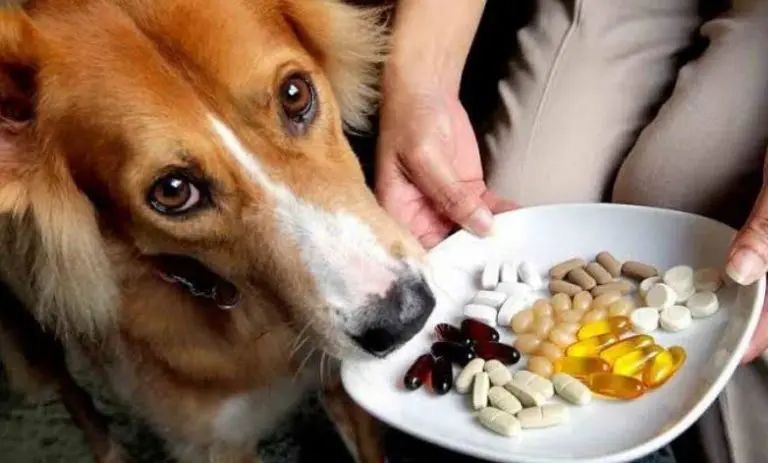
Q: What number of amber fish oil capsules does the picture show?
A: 7